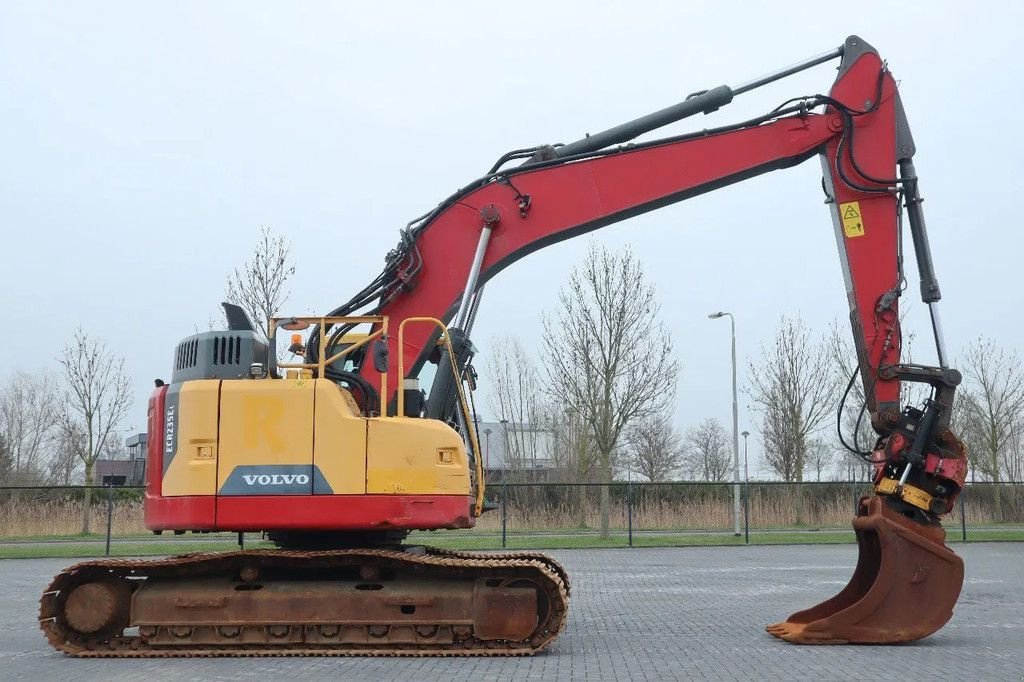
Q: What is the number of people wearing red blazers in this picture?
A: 0